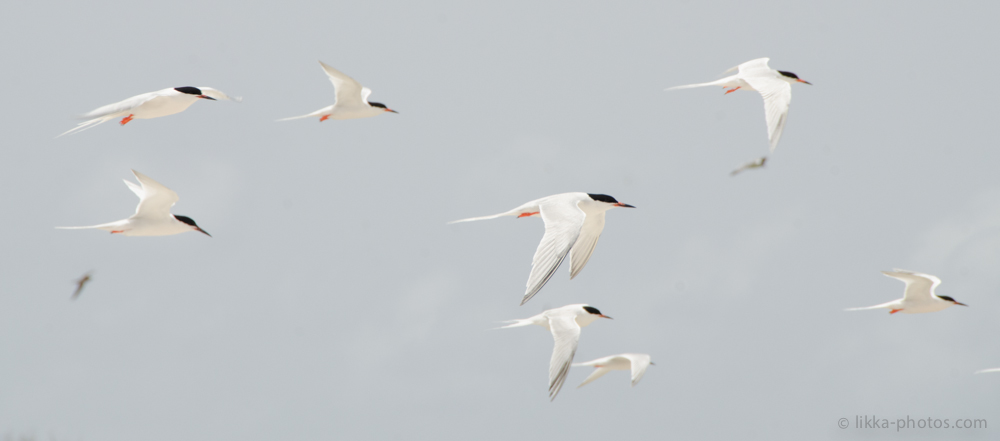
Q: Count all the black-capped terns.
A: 7